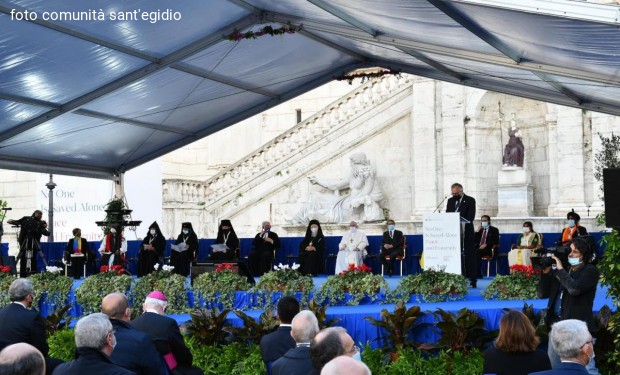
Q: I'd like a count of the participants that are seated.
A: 12